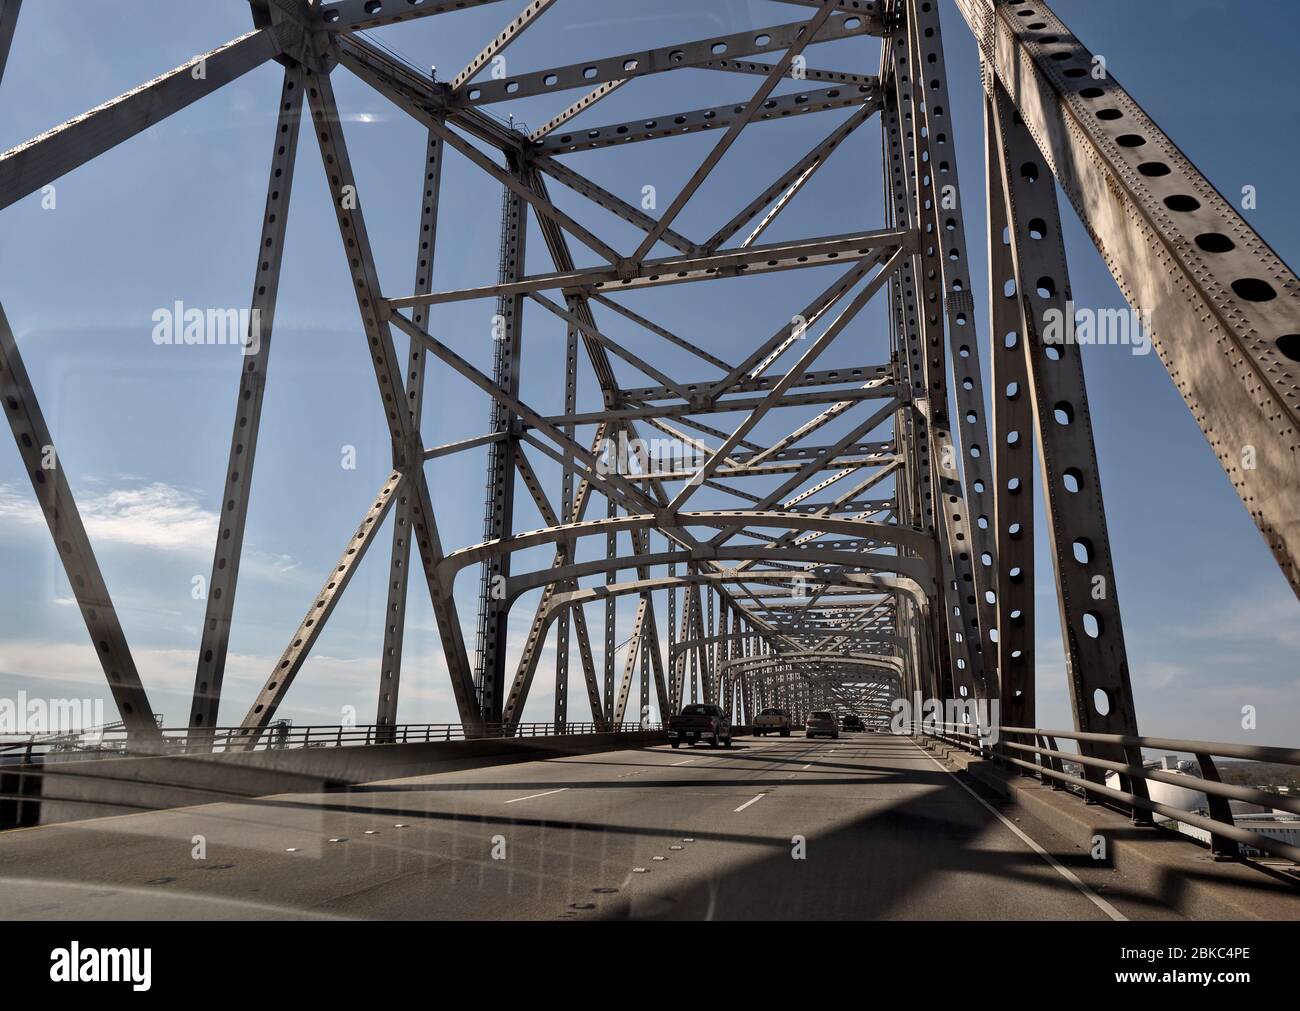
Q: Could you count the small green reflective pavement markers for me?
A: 0